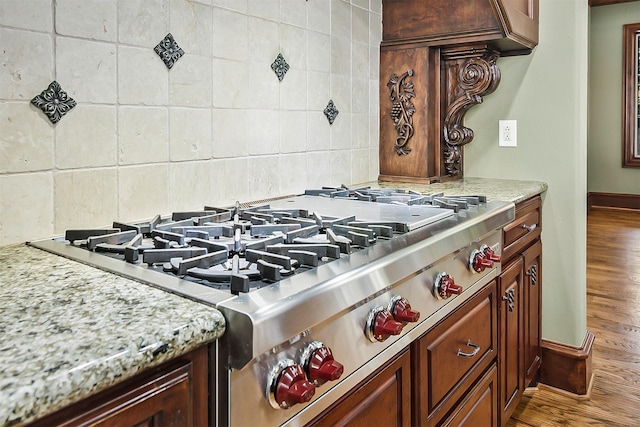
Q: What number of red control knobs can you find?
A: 7